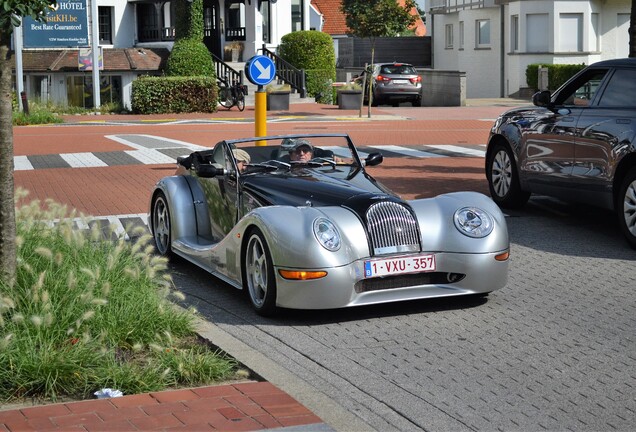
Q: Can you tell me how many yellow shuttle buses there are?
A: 0